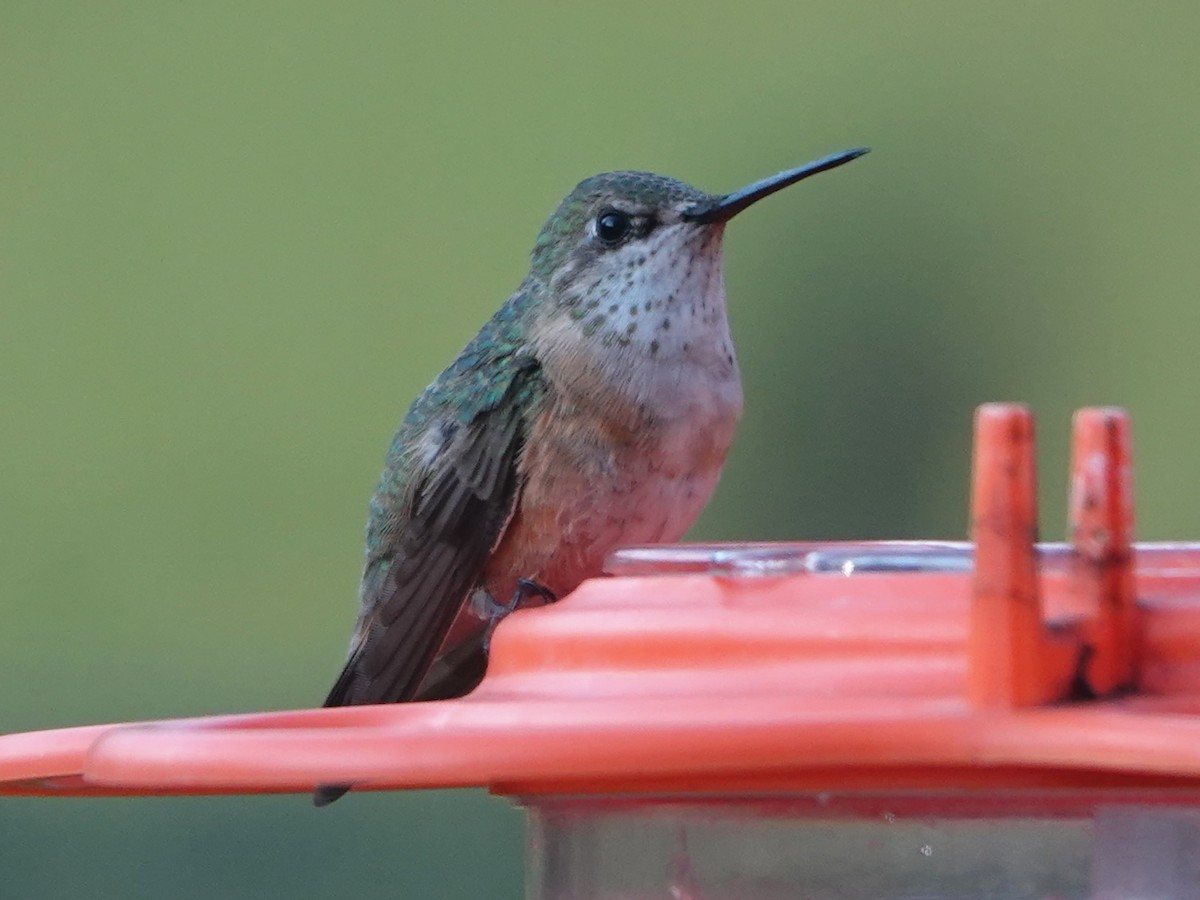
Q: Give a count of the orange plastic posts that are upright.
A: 2